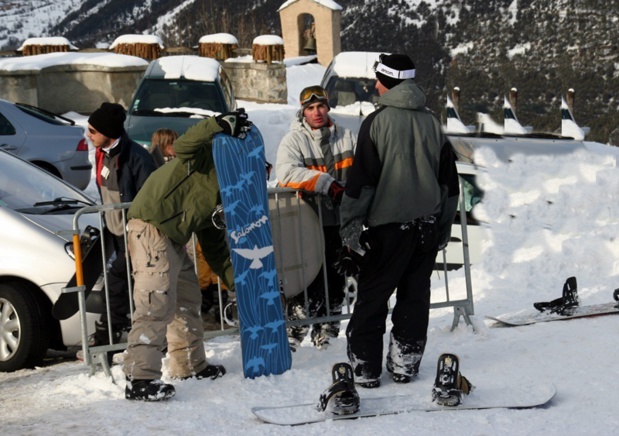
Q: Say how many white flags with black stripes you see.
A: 3